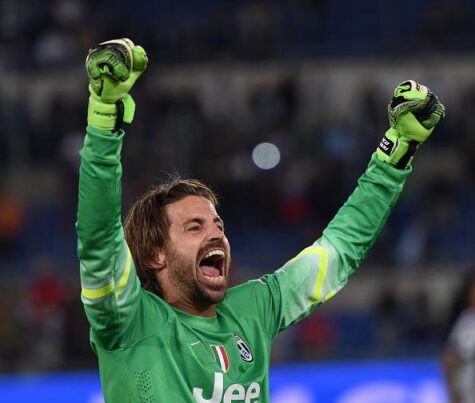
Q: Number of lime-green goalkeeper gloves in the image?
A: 2